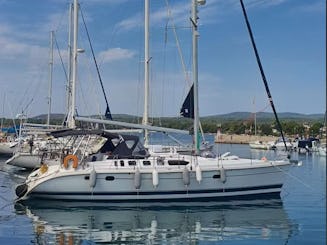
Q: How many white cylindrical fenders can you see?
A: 6